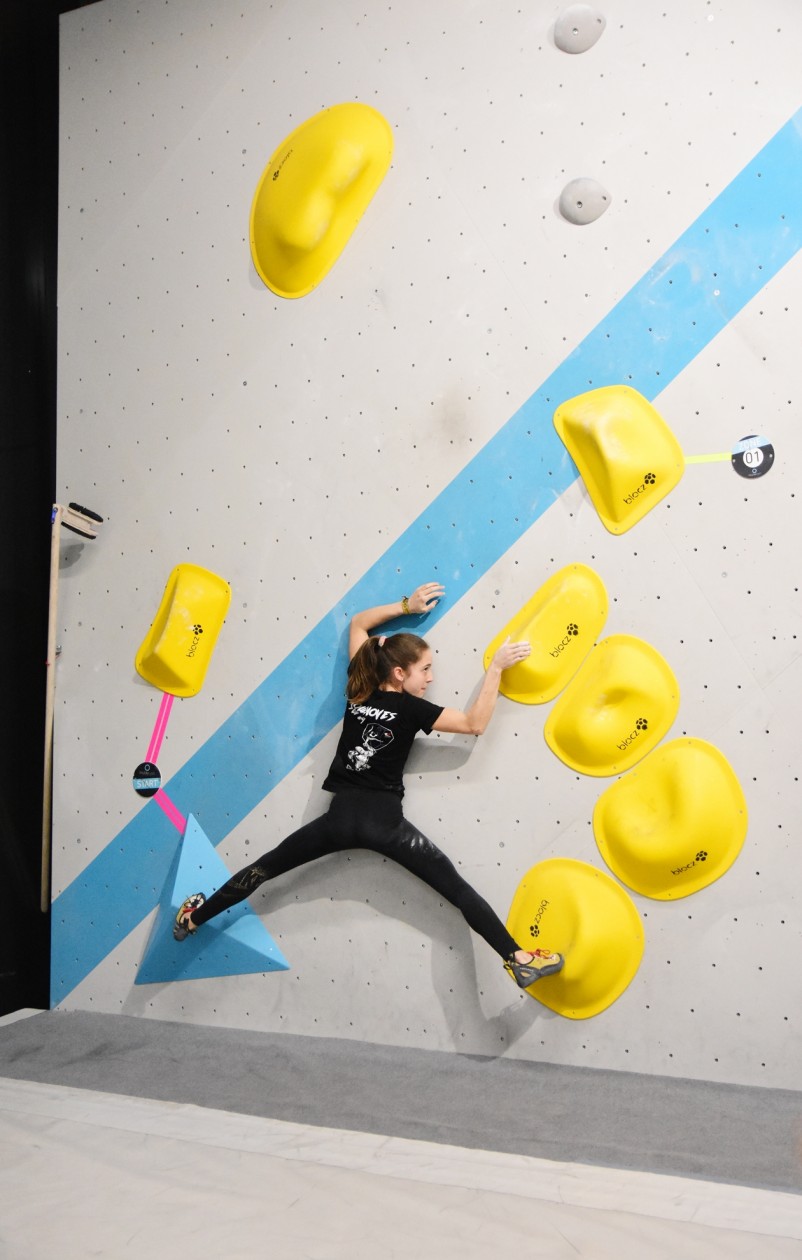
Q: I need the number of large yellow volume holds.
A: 7